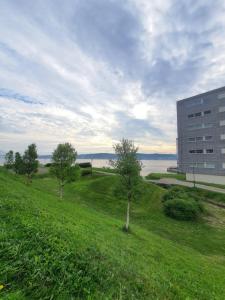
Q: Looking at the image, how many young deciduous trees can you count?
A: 5